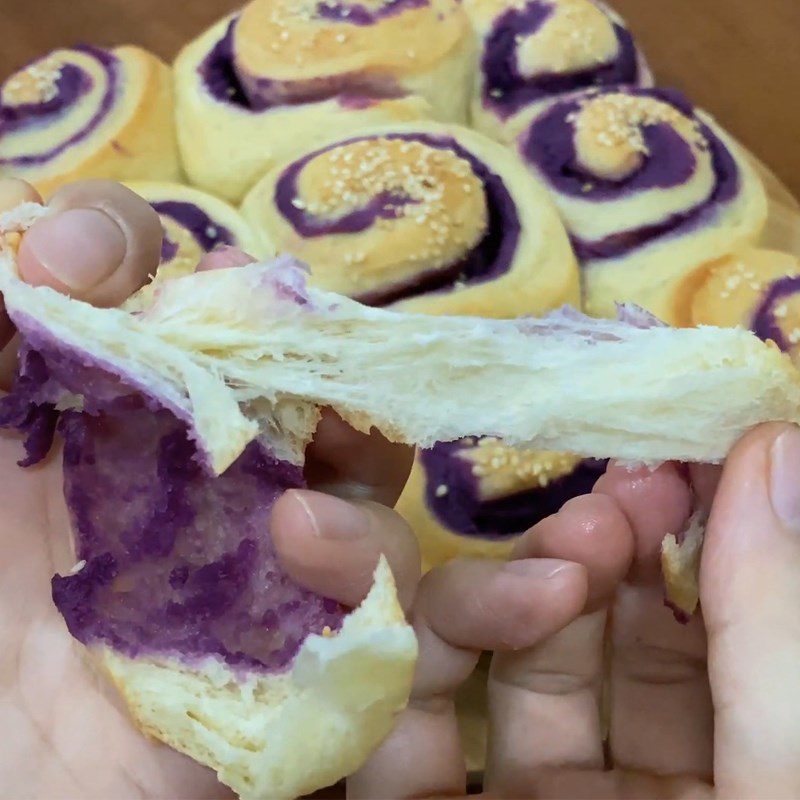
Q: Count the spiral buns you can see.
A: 8